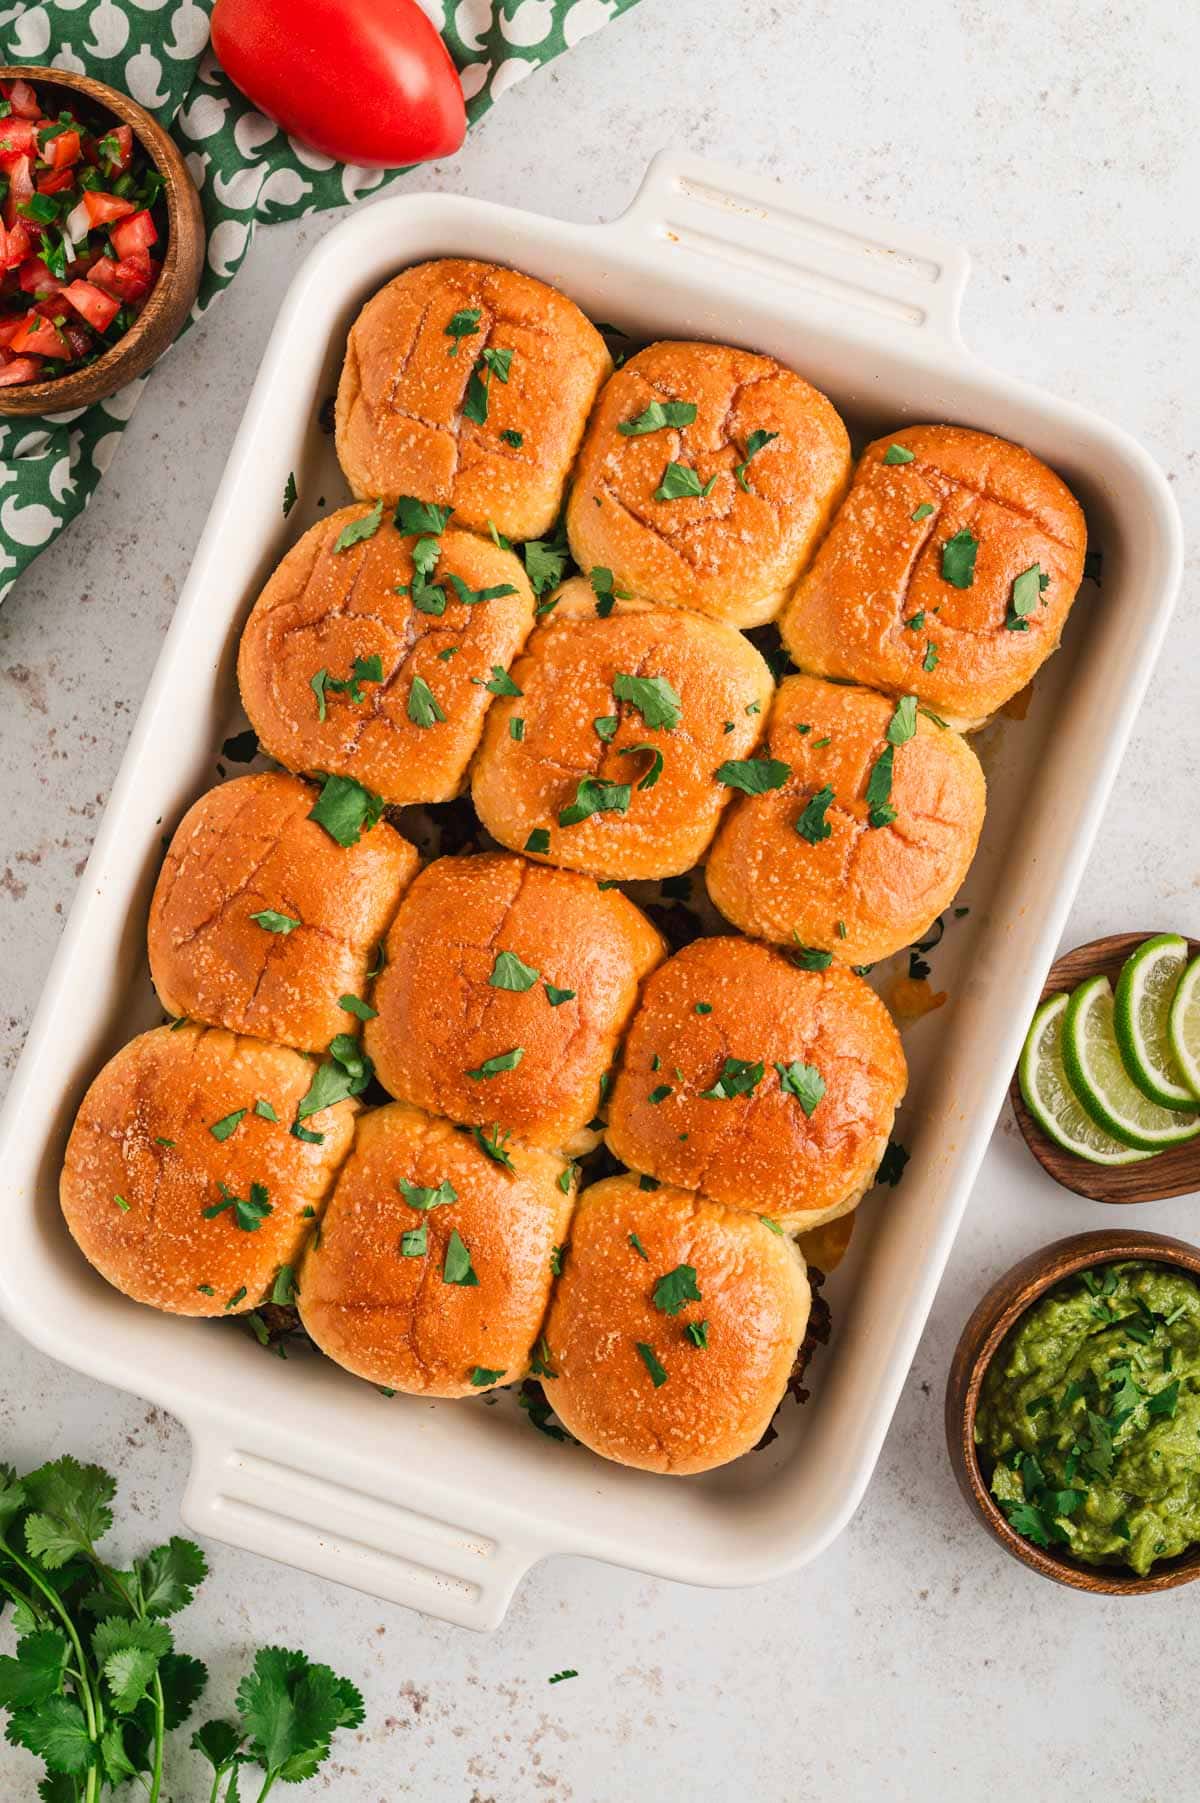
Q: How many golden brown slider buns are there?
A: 12